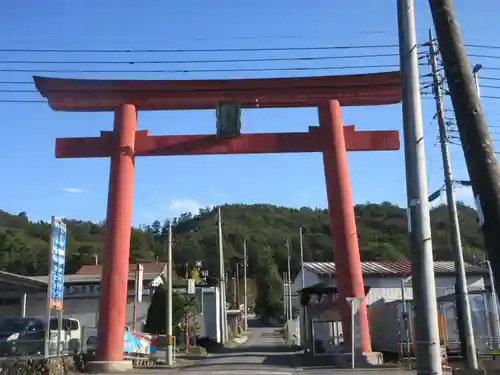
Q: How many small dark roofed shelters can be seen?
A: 1